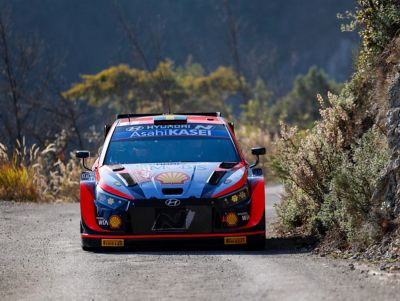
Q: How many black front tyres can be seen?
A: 2